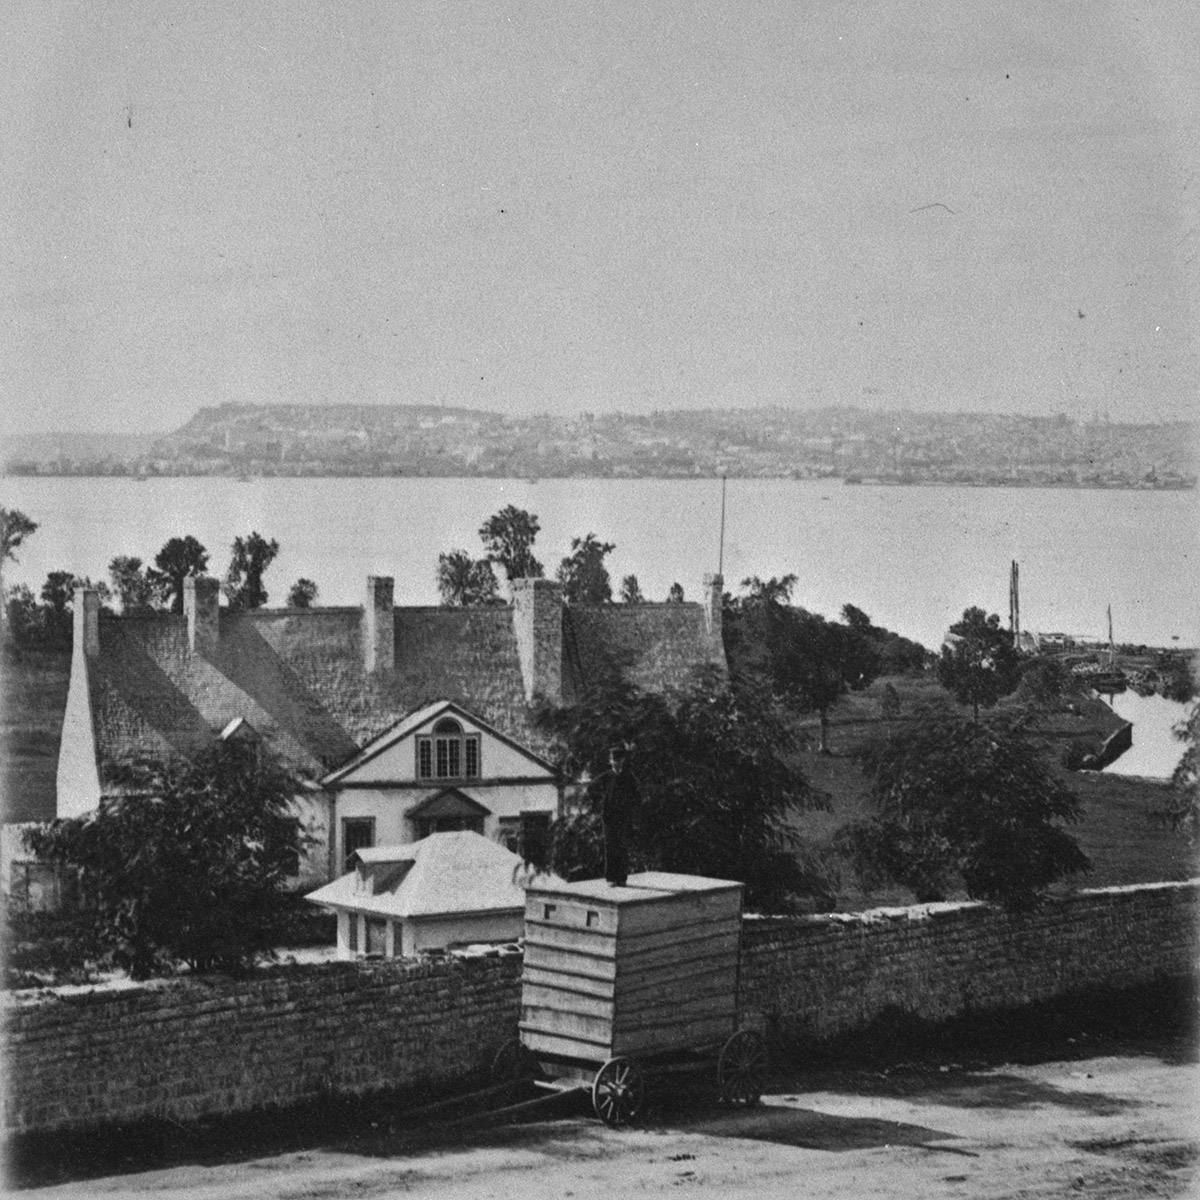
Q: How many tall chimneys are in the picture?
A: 5